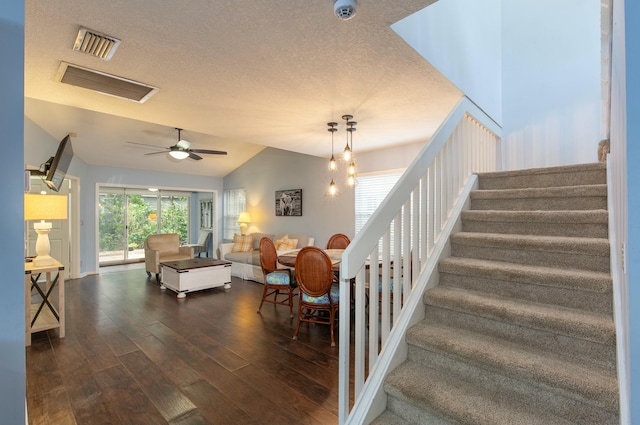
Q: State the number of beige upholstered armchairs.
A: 1